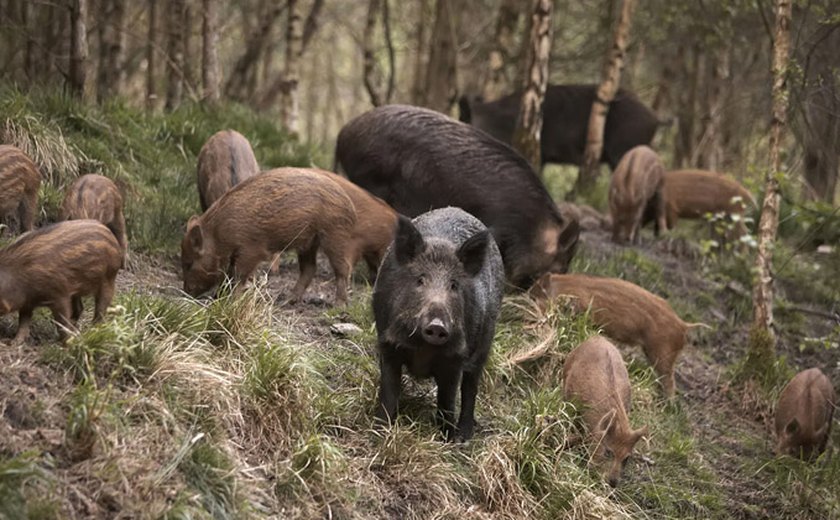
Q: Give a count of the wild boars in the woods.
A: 14